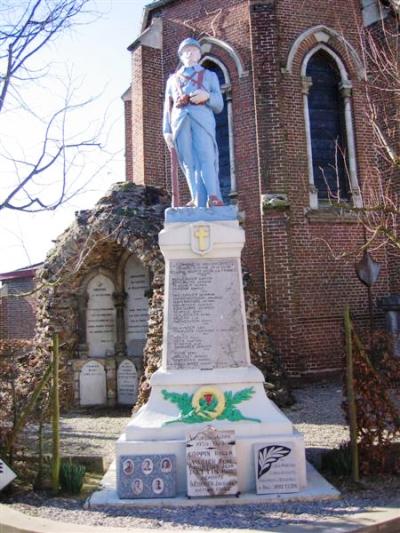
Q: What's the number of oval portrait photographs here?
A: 5